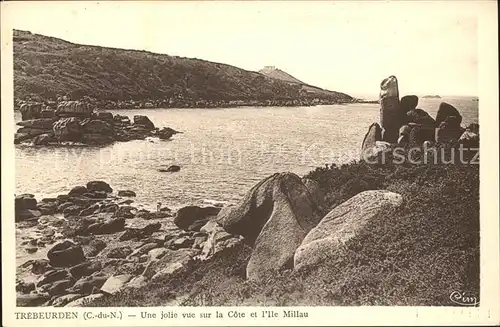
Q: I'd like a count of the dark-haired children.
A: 0